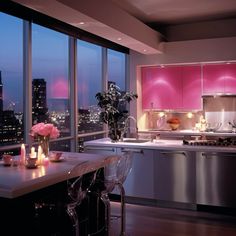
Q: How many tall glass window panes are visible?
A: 4